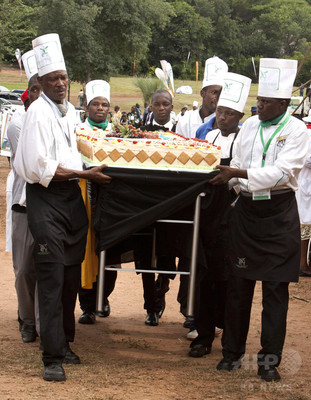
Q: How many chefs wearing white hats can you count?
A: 6